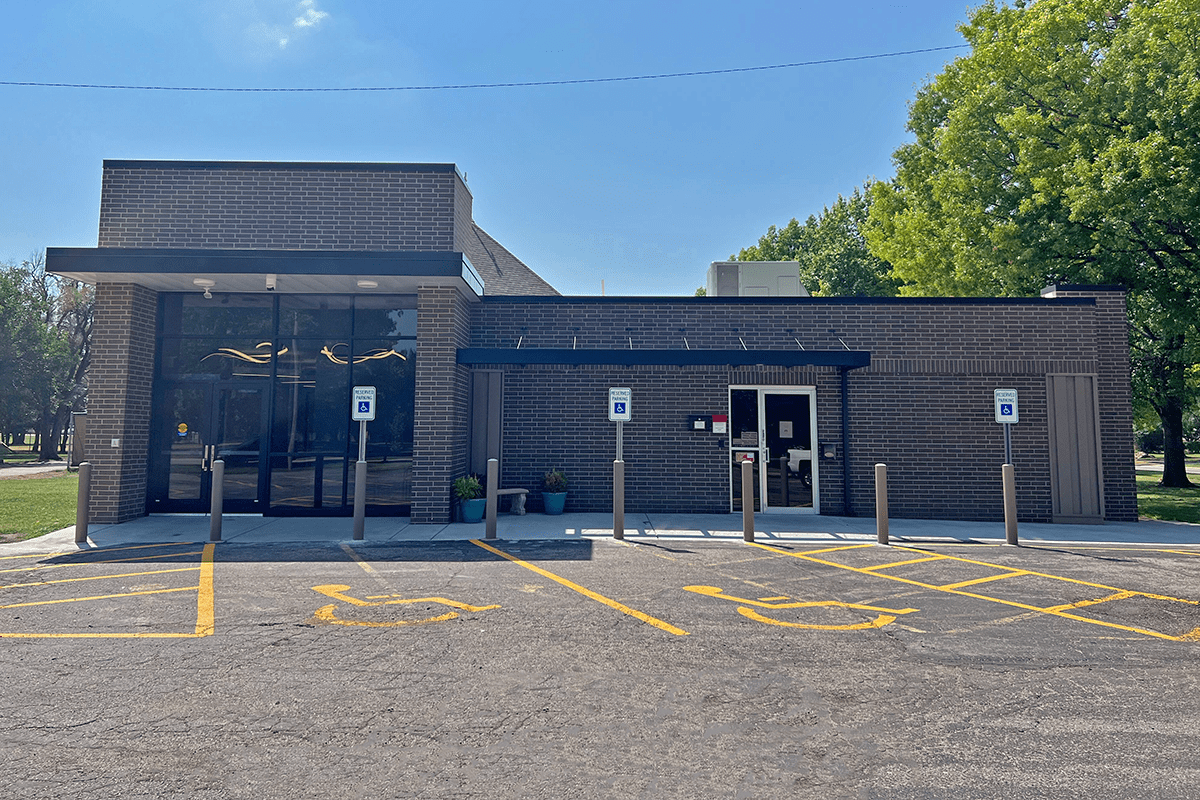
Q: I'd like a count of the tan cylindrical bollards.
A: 8